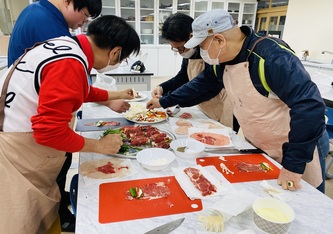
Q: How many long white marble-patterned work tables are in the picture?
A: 1